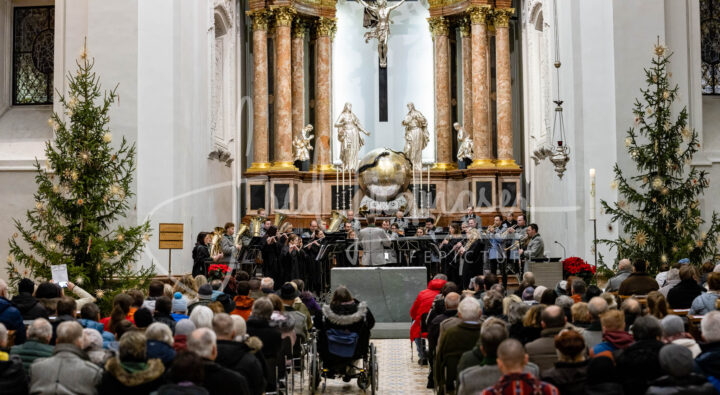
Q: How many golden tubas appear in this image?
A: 5